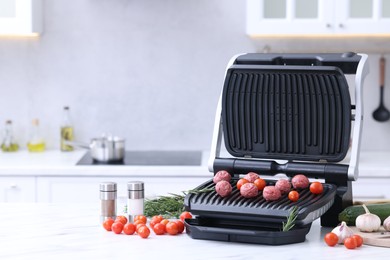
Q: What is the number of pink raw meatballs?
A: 7